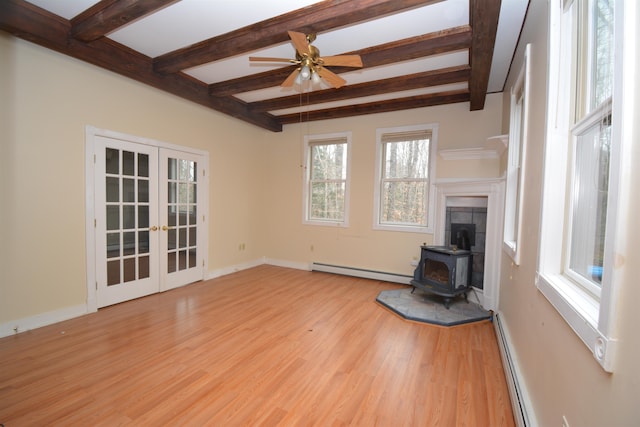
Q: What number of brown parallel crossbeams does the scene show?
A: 5